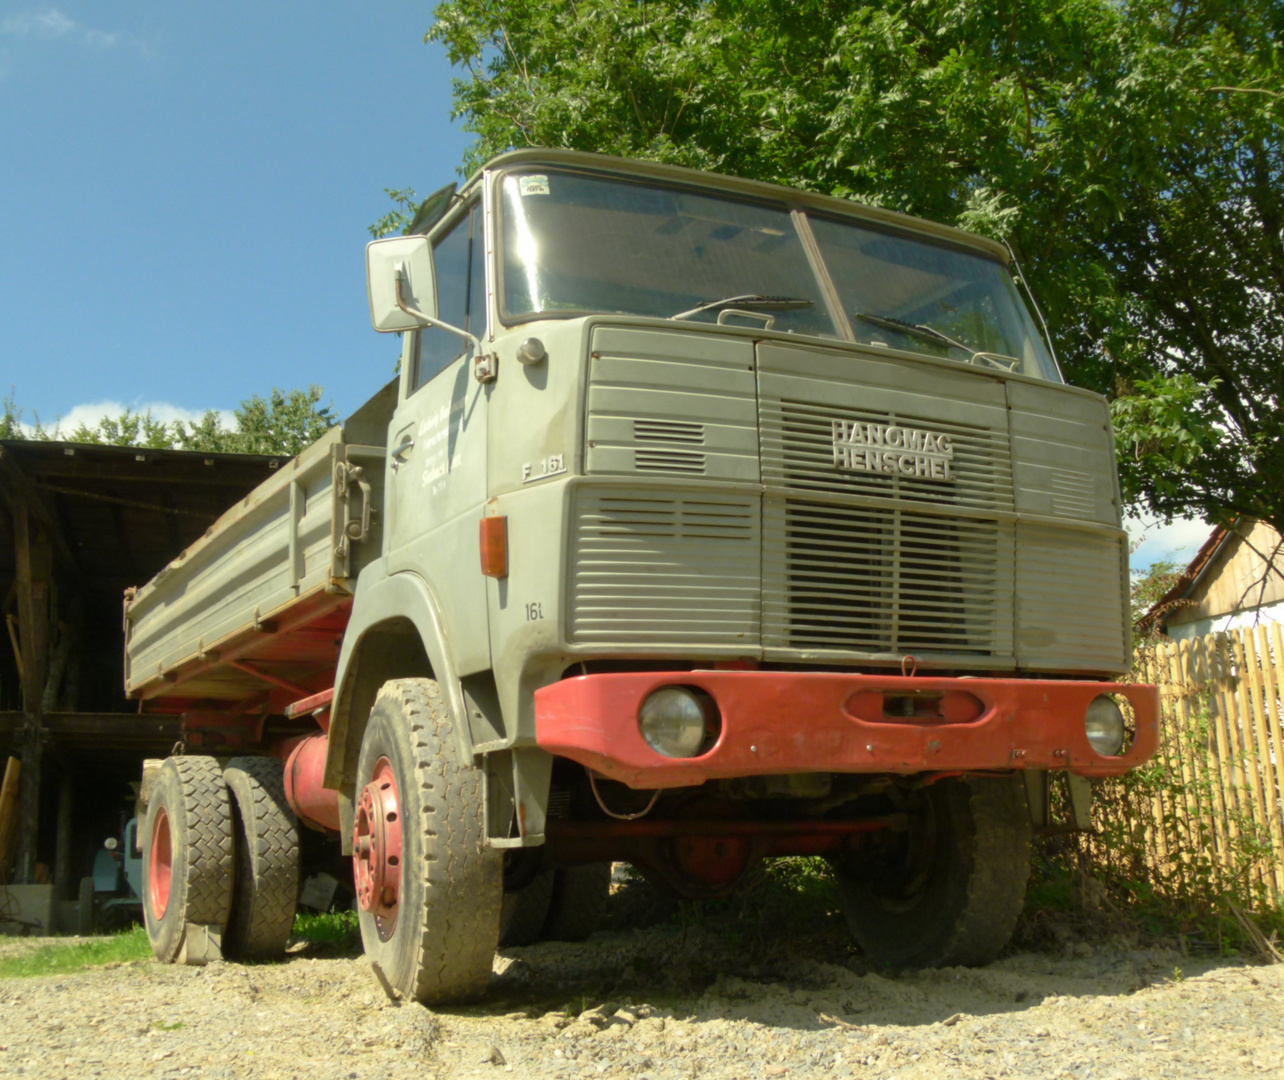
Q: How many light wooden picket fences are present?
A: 1